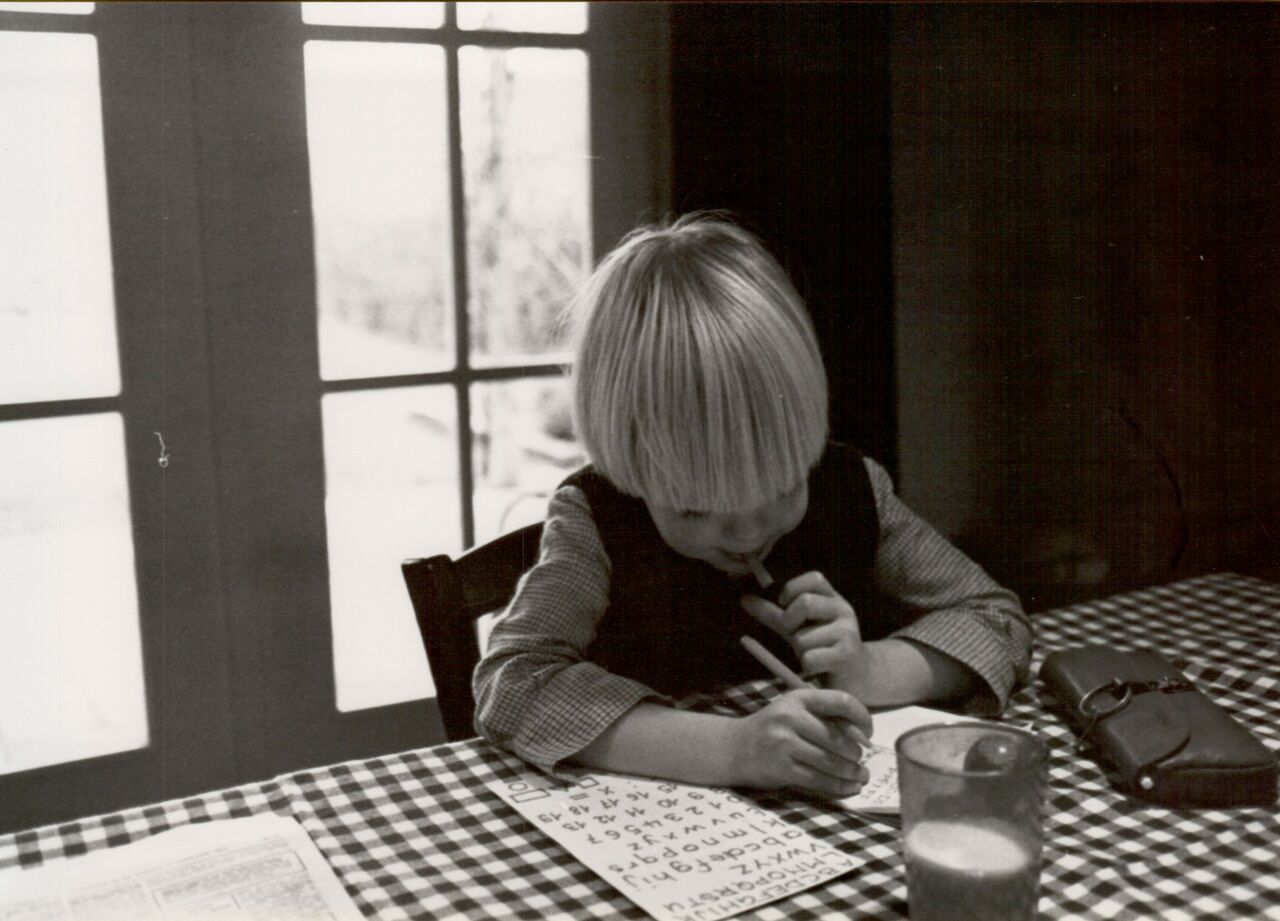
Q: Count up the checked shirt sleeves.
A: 2